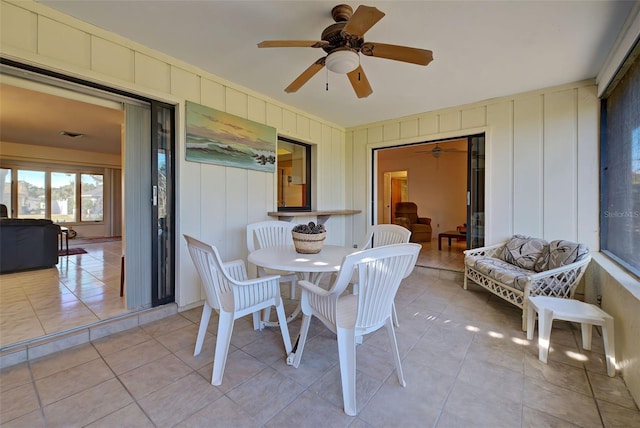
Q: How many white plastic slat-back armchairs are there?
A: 4